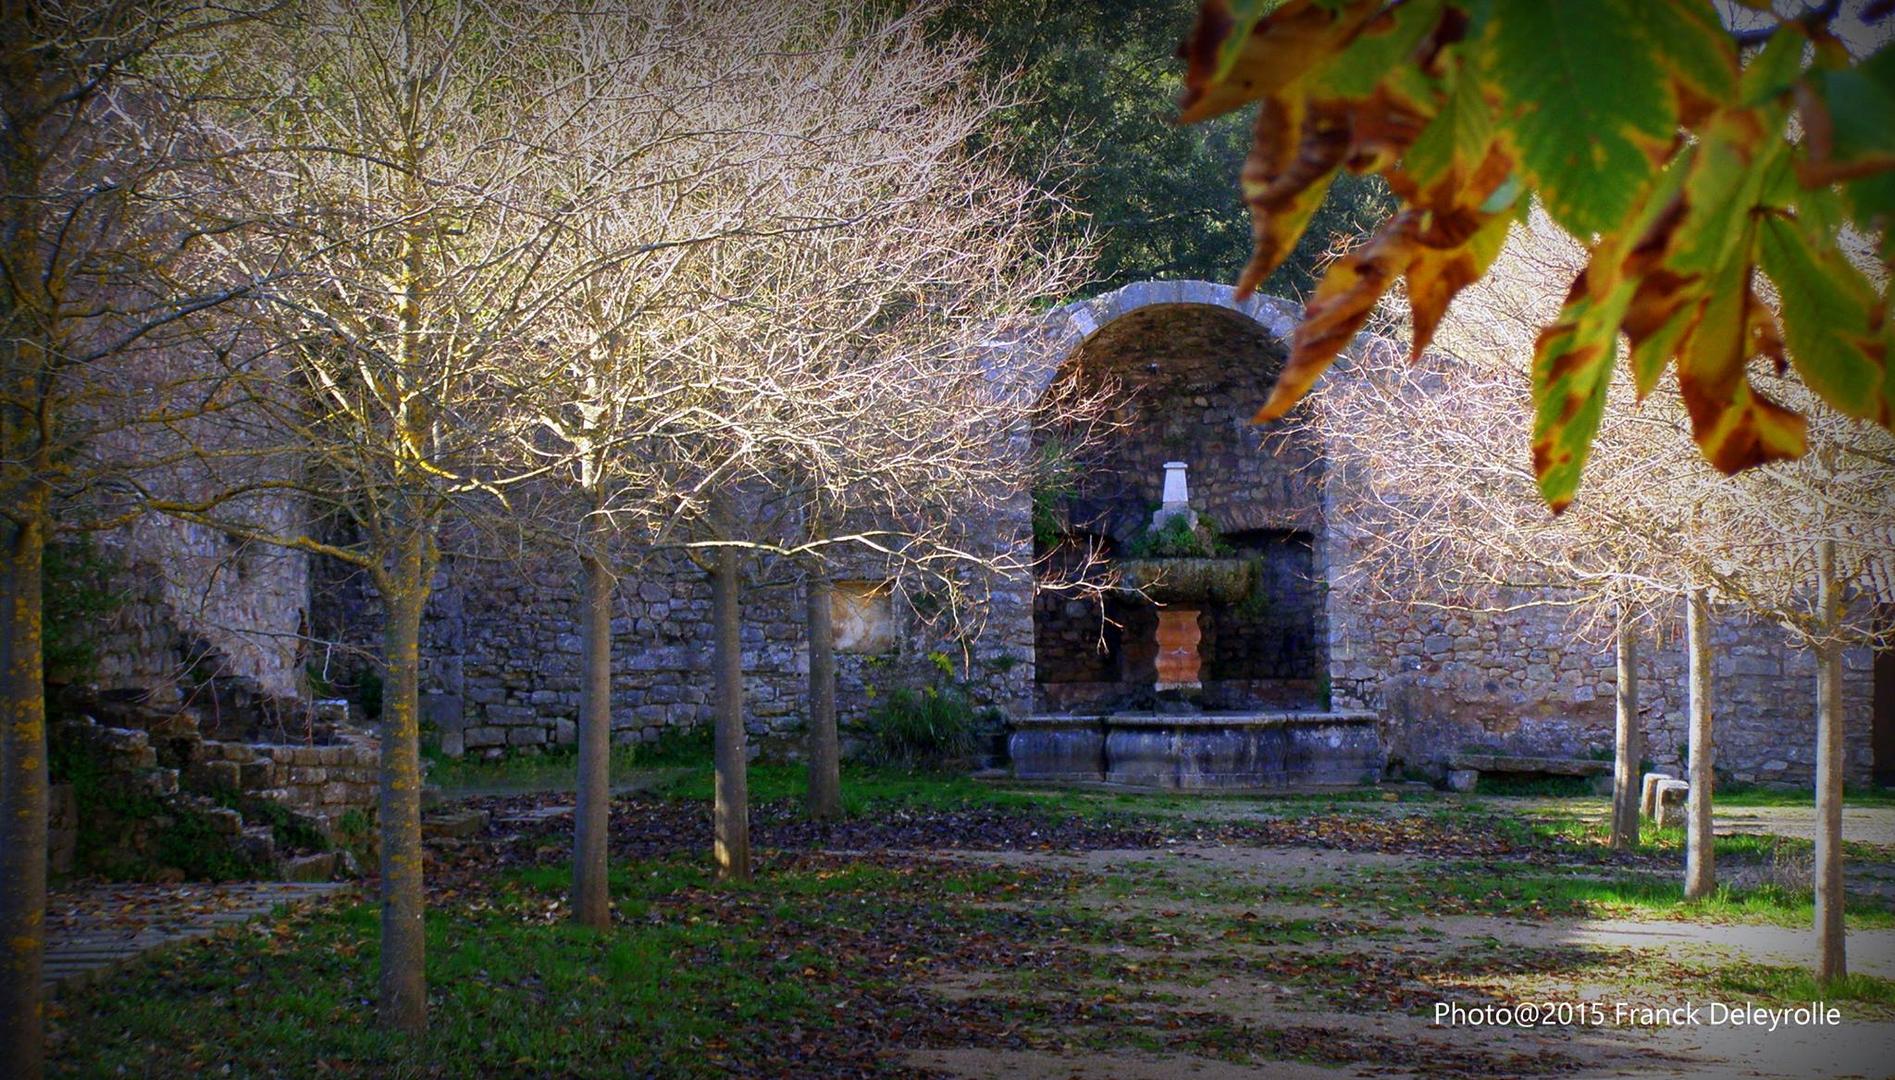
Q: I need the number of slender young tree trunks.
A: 8